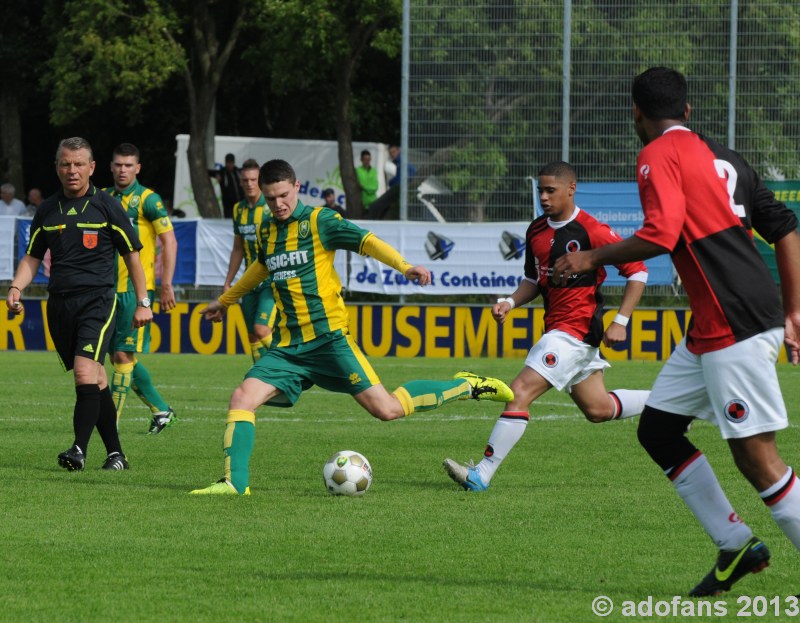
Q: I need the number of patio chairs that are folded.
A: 0